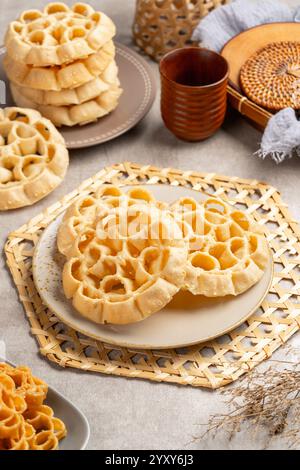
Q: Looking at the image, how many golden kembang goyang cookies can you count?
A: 8